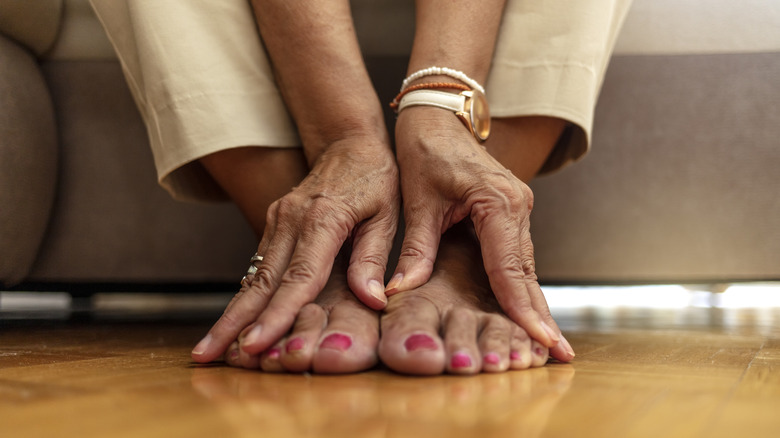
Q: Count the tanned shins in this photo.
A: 2